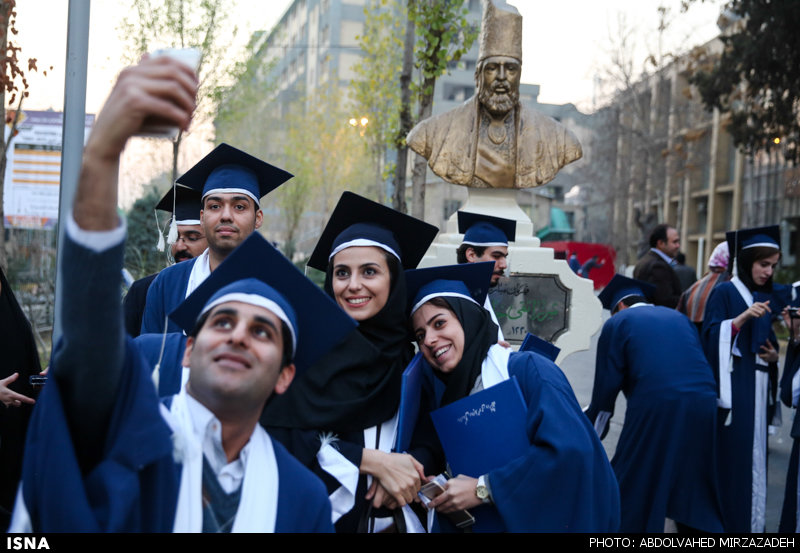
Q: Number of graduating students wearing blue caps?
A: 8